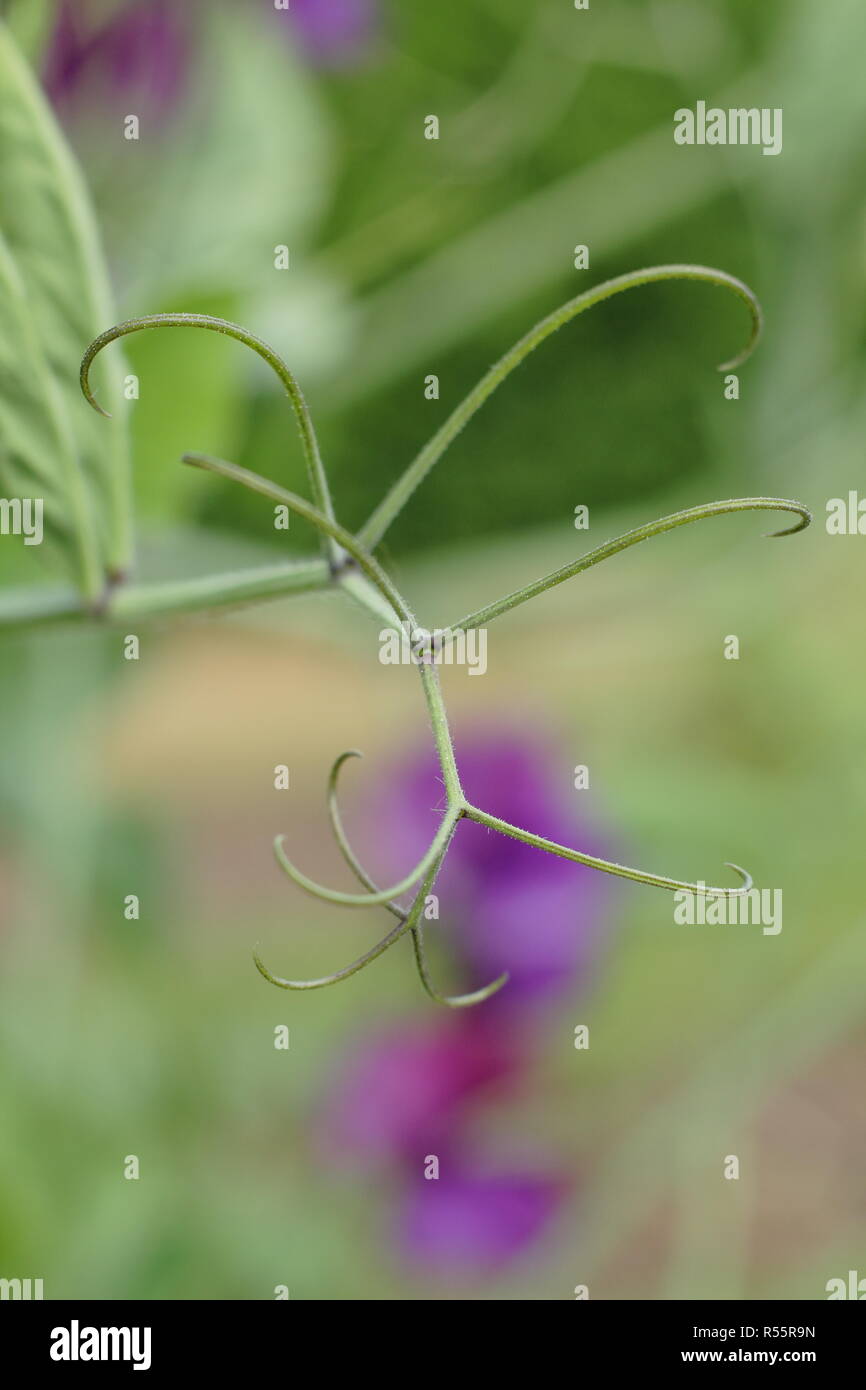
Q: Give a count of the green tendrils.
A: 9